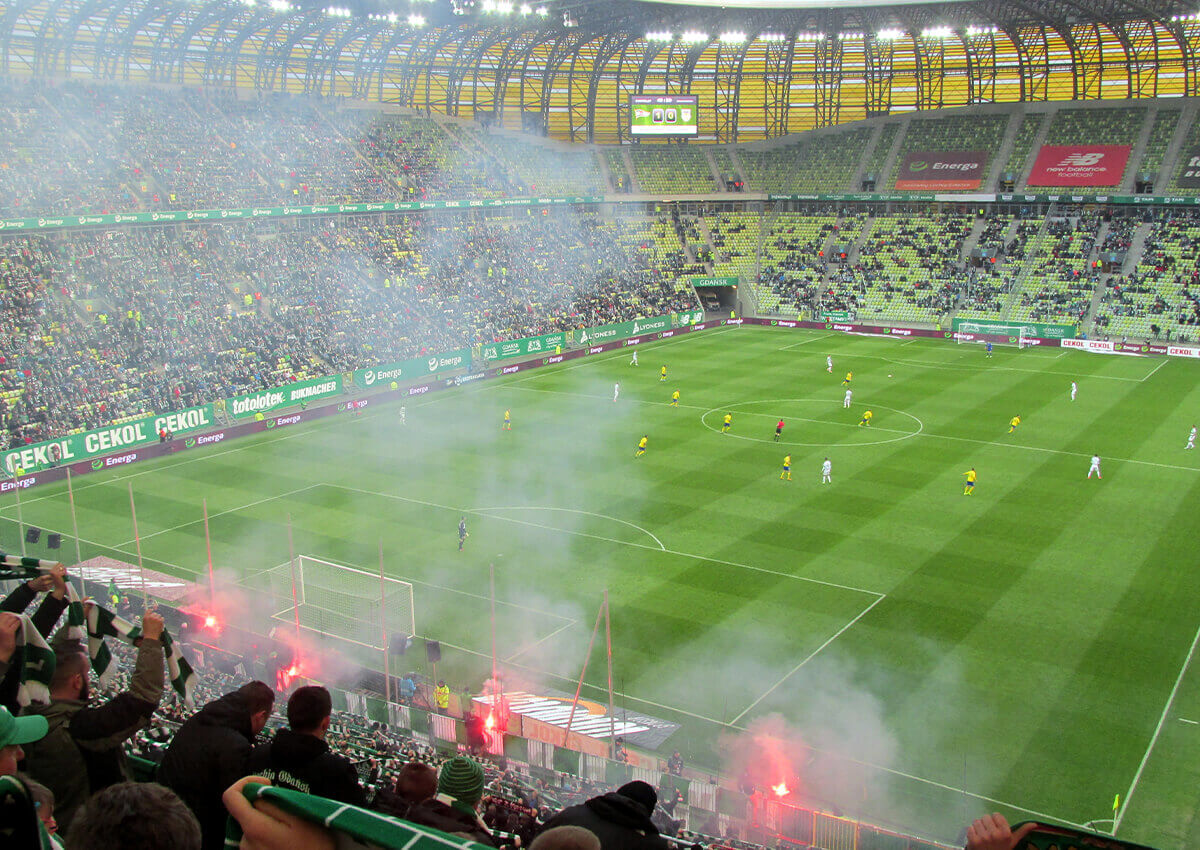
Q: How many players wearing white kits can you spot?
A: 9